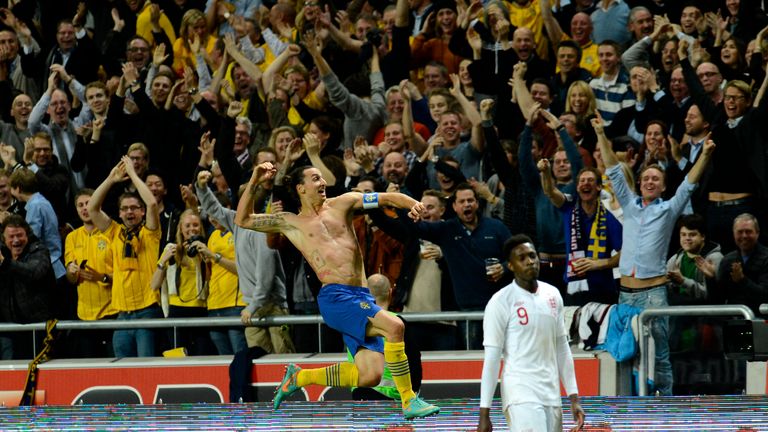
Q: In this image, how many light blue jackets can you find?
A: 1